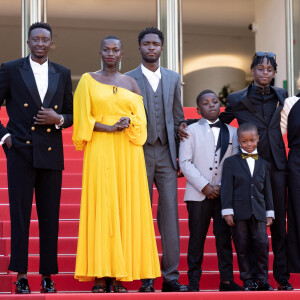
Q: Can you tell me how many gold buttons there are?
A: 6